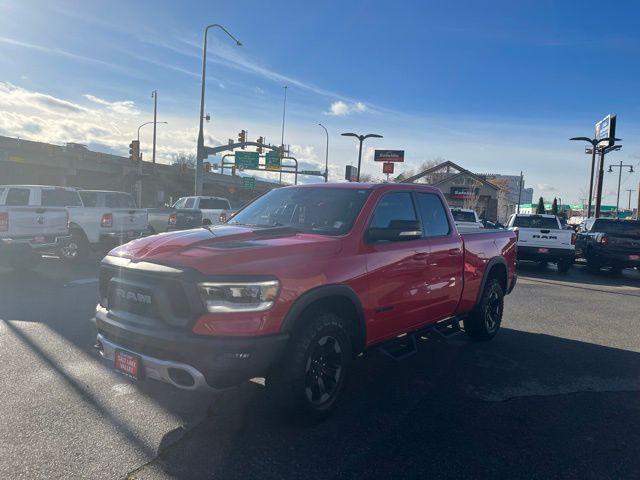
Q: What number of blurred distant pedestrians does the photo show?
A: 0